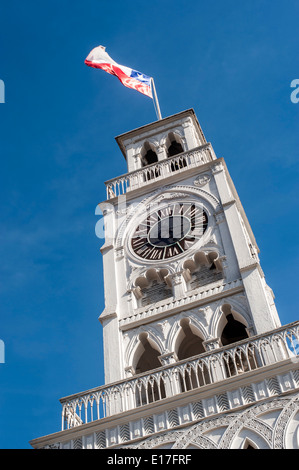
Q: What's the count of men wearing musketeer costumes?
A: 0